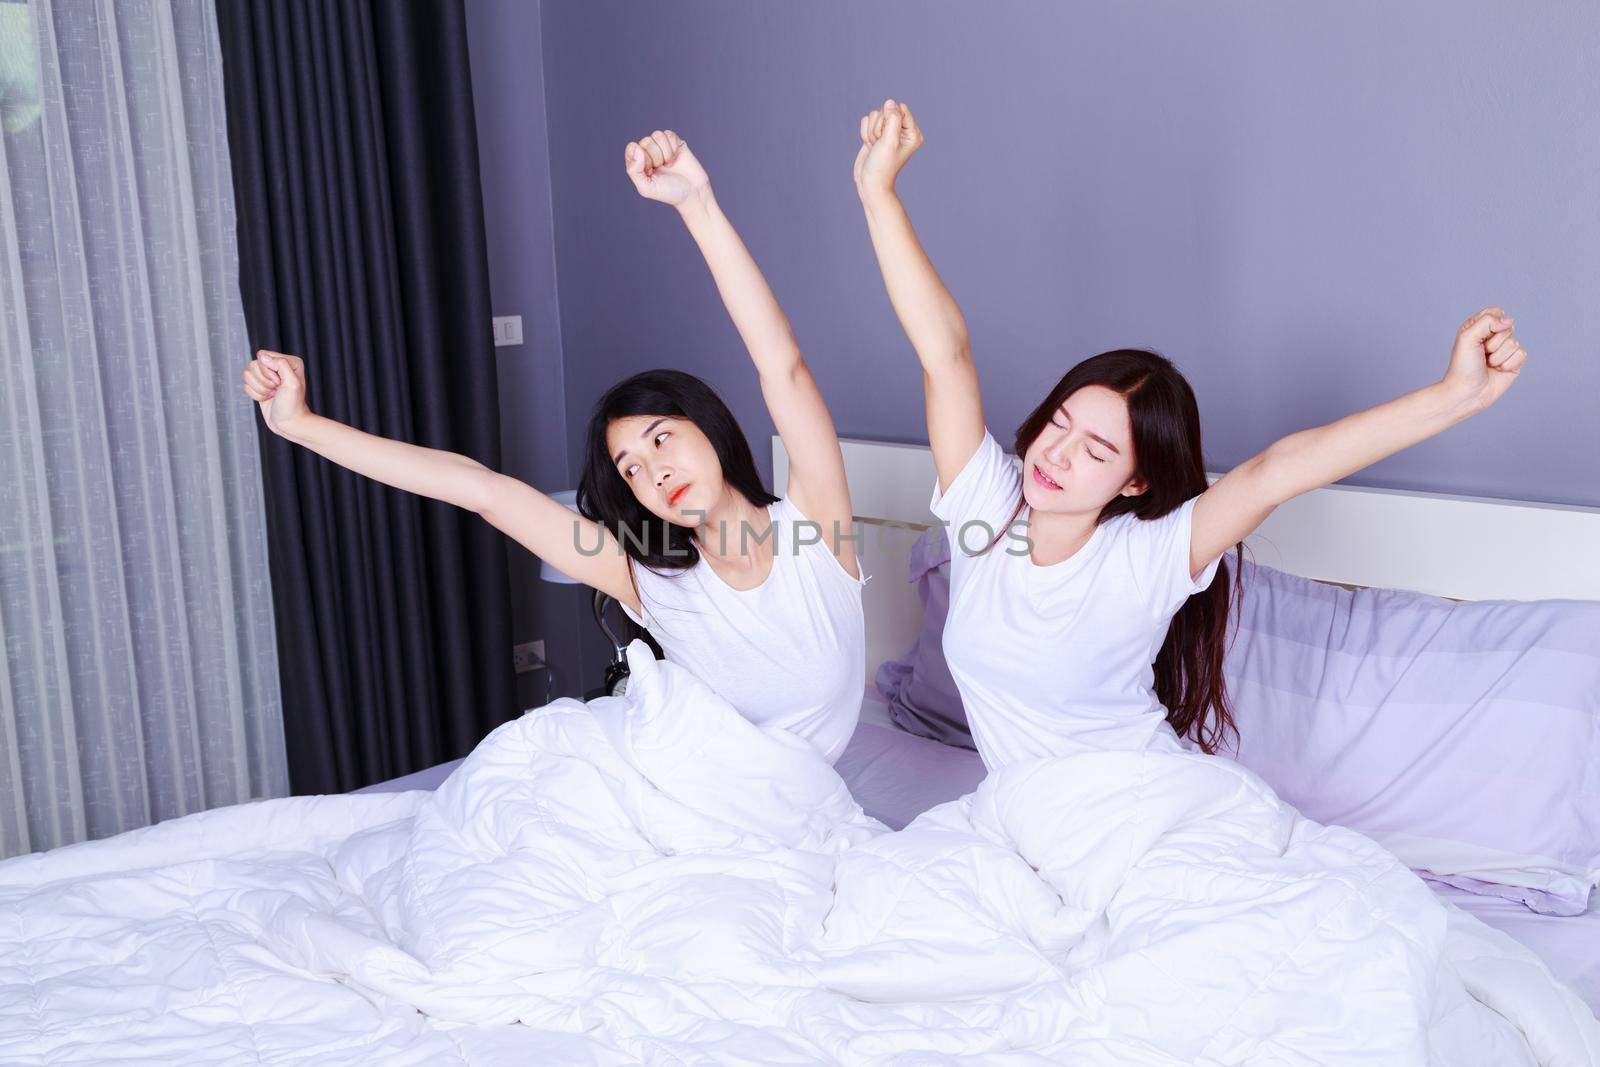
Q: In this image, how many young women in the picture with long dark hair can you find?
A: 2